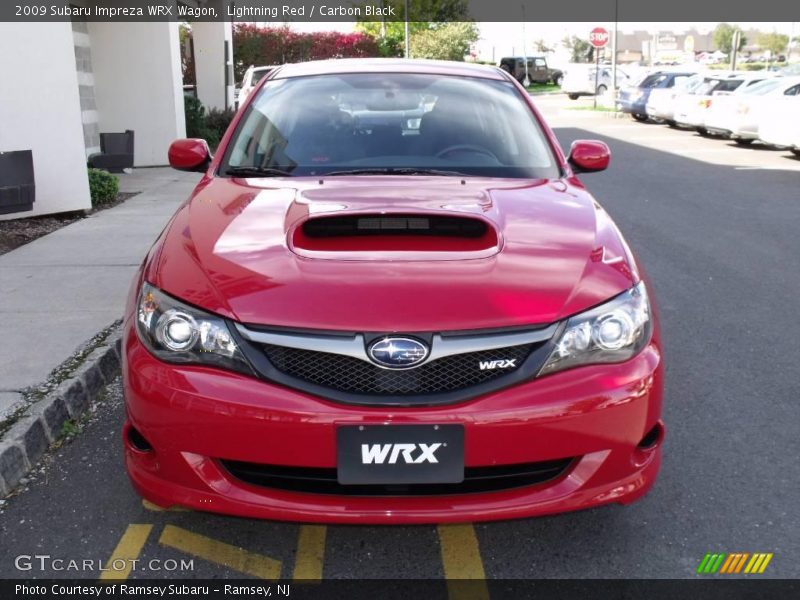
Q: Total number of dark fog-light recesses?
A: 2